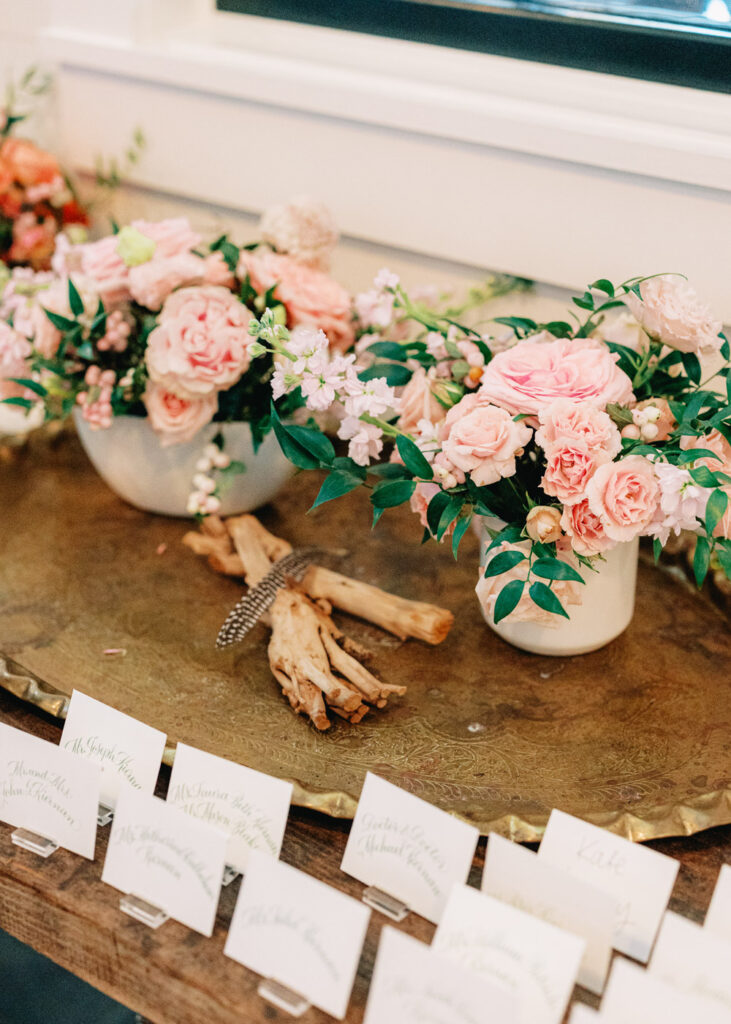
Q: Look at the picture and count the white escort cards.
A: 14